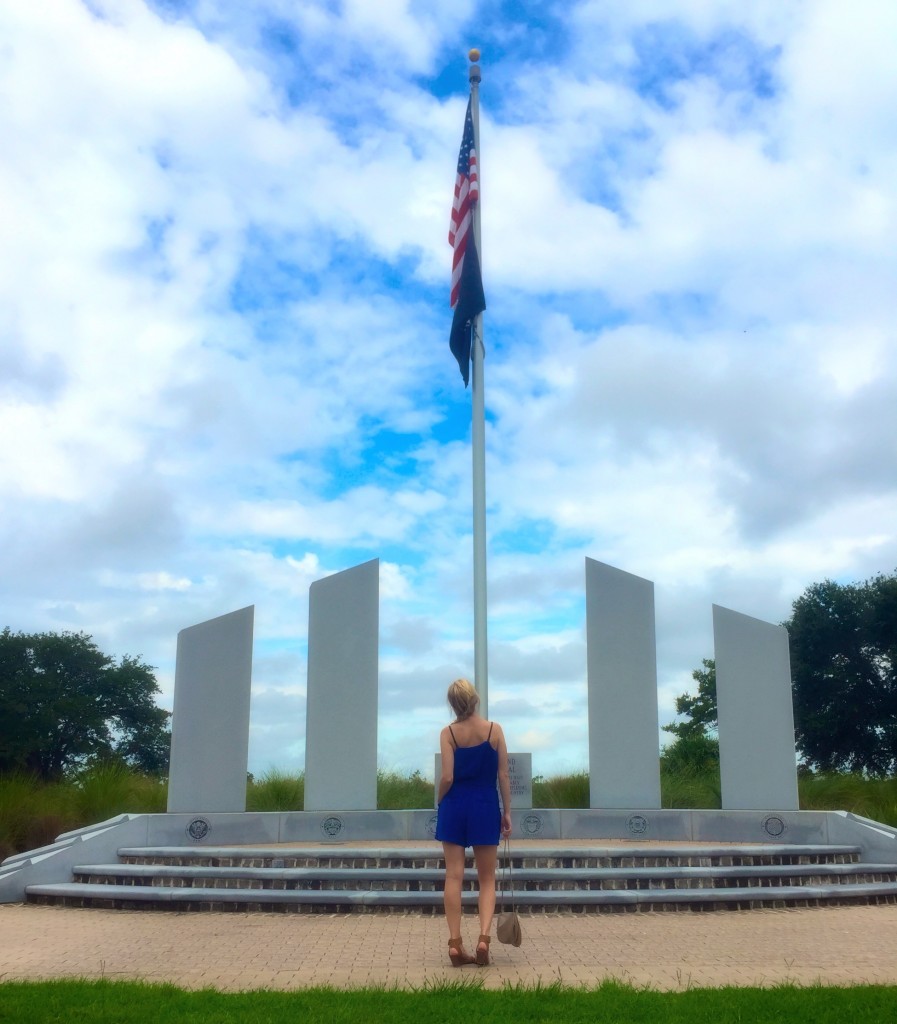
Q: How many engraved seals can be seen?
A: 6